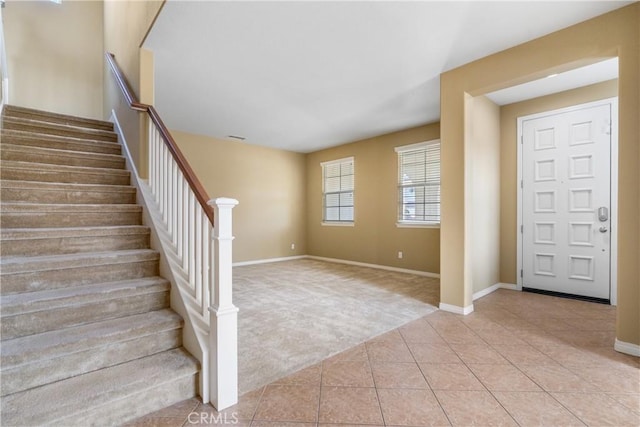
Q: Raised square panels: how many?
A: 10